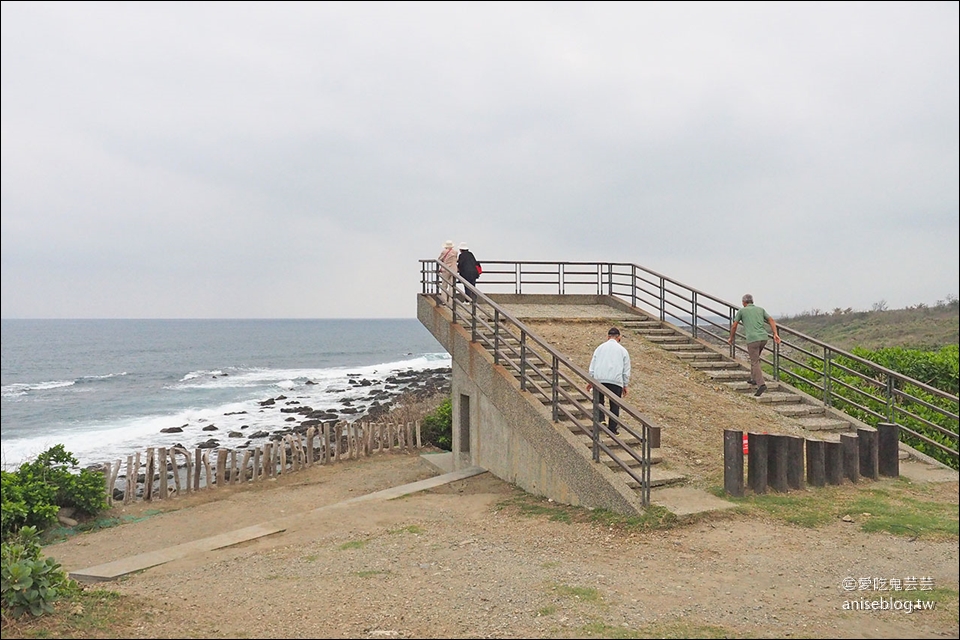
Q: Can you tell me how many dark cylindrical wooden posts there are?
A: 9